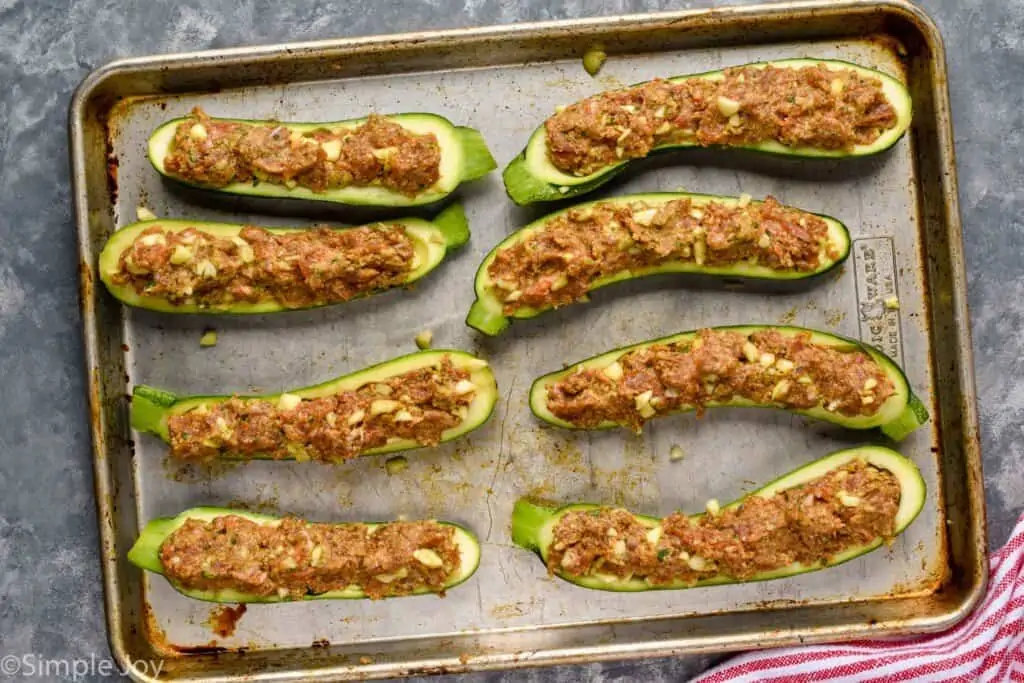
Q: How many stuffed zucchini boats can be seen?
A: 8